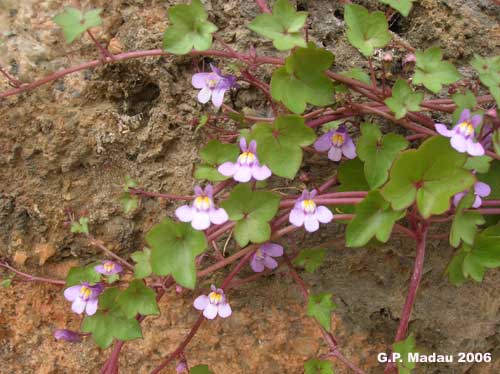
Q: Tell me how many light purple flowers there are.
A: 11